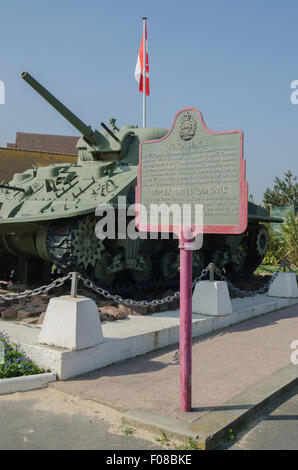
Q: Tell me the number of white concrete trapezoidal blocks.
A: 3